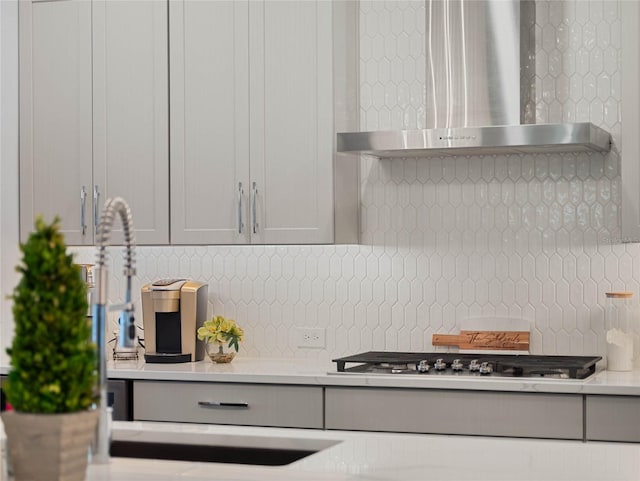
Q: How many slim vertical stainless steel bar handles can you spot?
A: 4